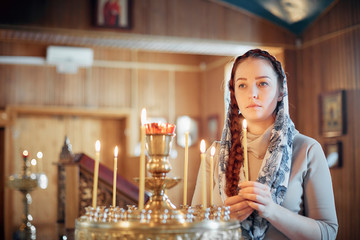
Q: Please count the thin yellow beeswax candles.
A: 7